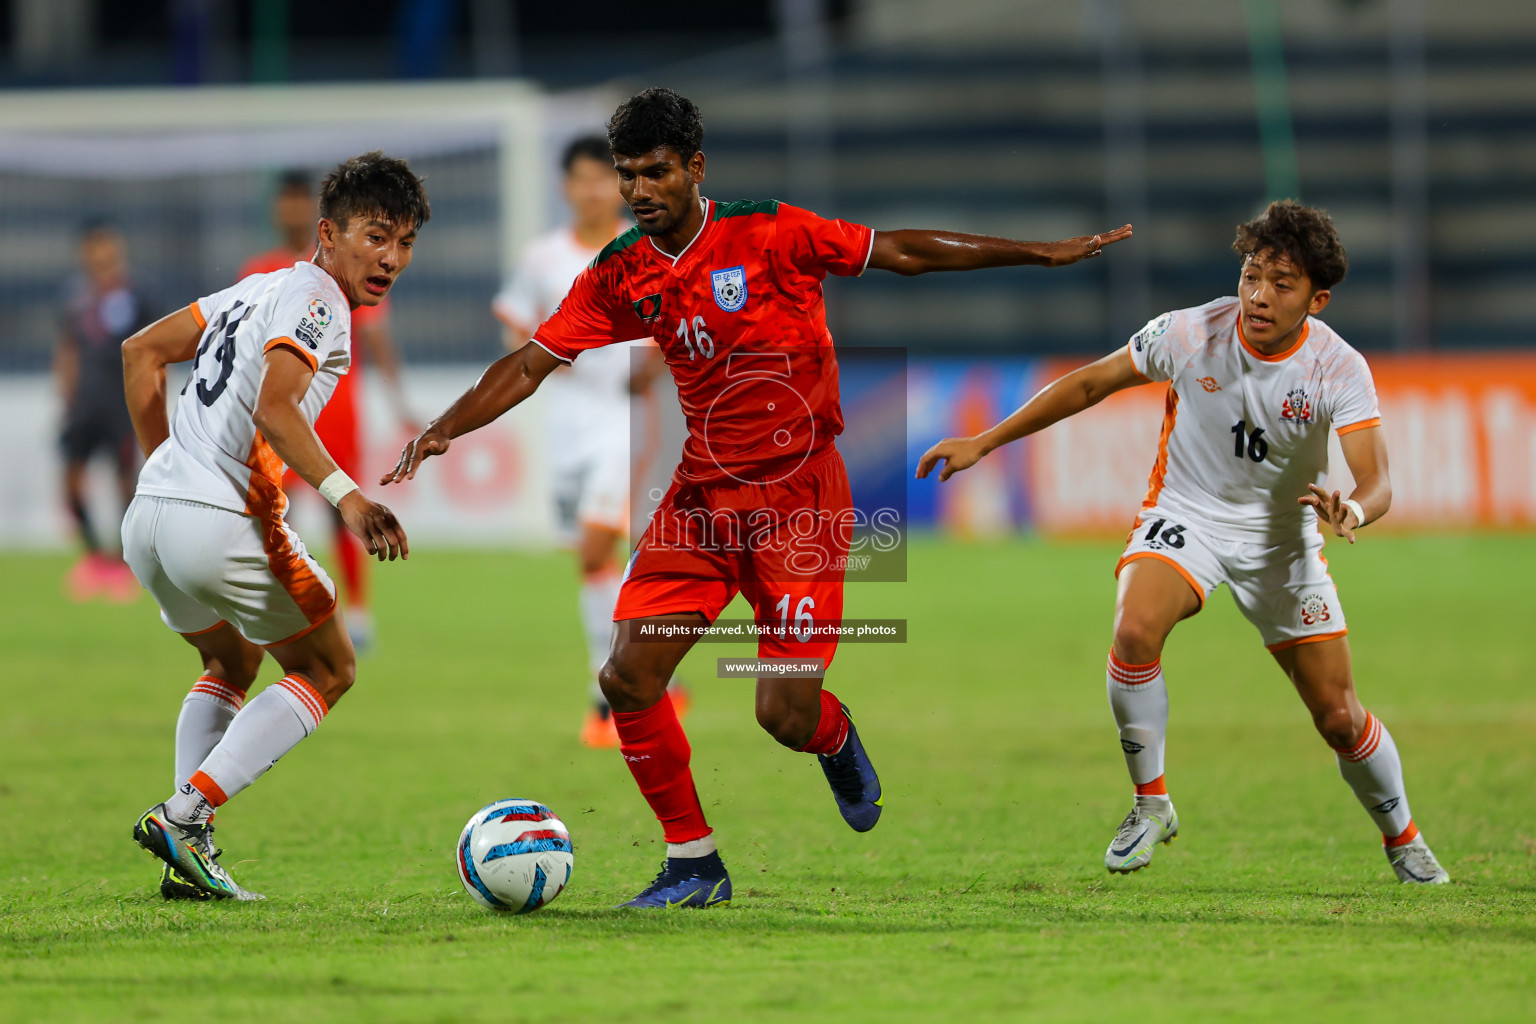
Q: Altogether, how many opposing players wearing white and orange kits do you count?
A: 3